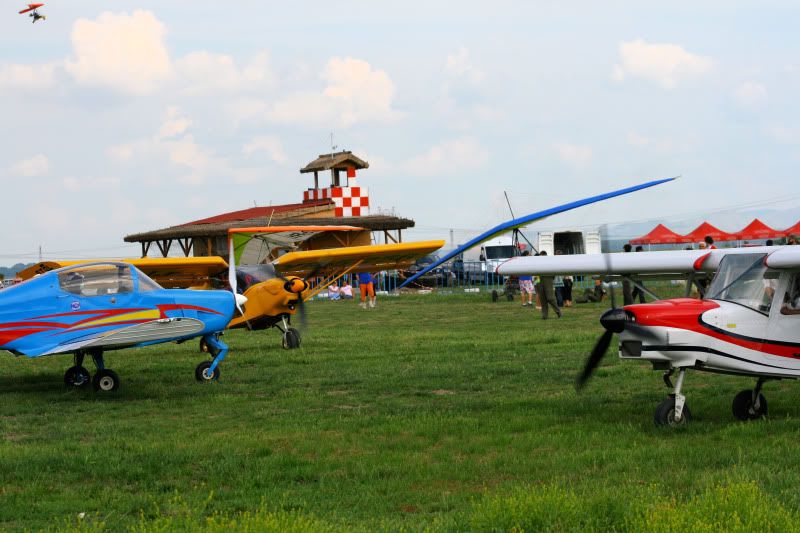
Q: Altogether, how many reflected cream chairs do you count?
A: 0